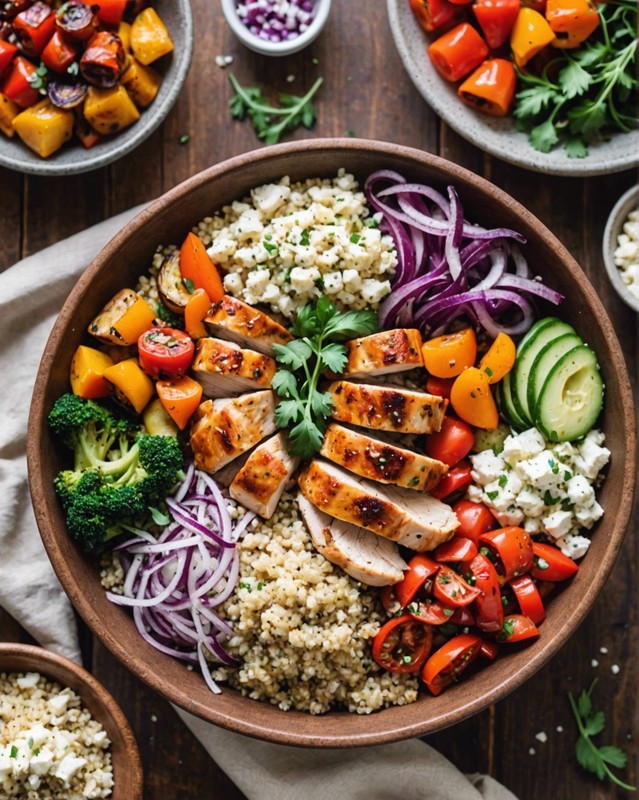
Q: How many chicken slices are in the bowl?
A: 9